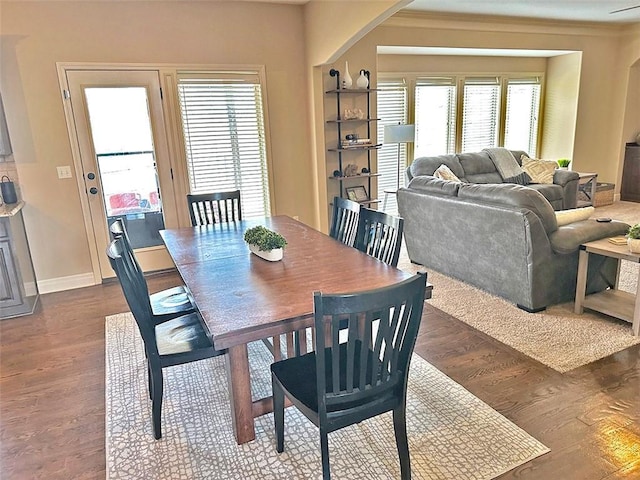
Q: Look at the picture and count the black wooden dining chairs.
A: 6